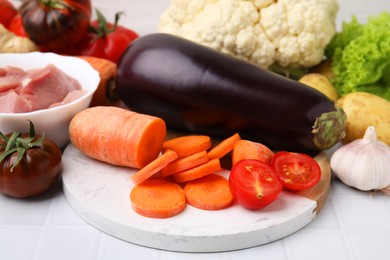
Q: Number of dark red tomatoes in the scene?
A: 2